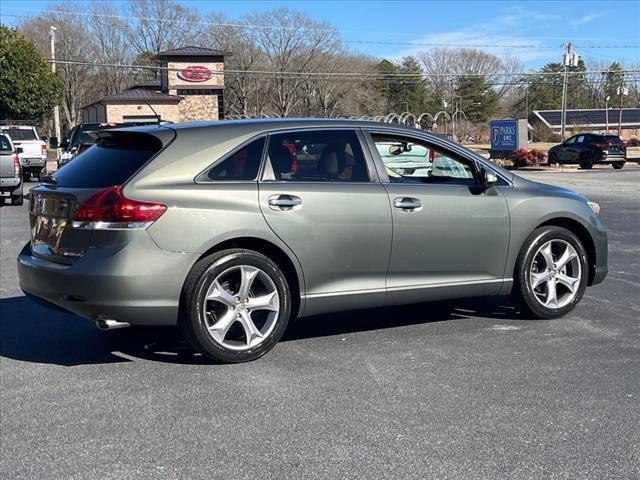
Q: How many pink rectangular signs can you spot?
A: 0